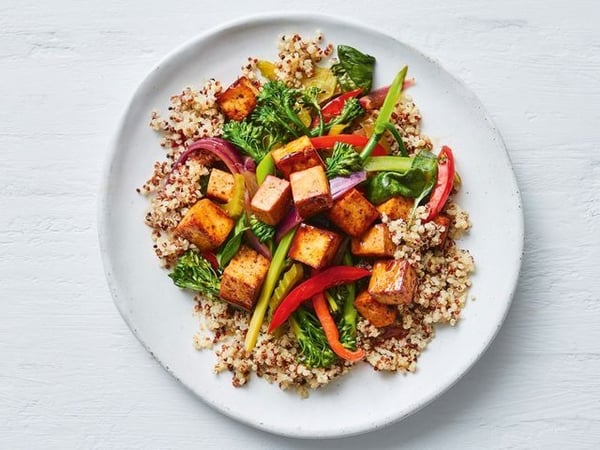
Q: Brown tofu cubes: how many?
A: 14